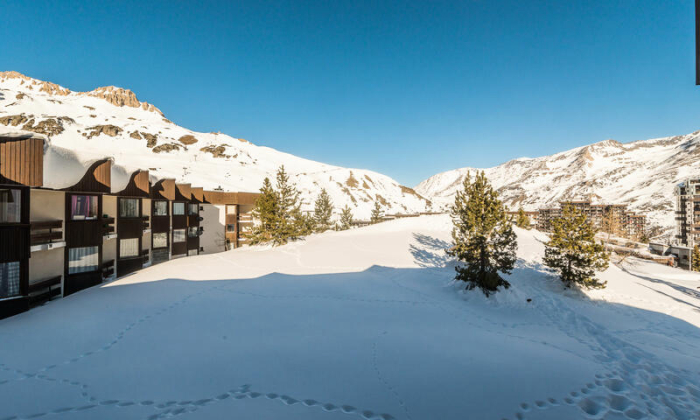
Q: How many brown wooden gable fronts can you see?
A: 6